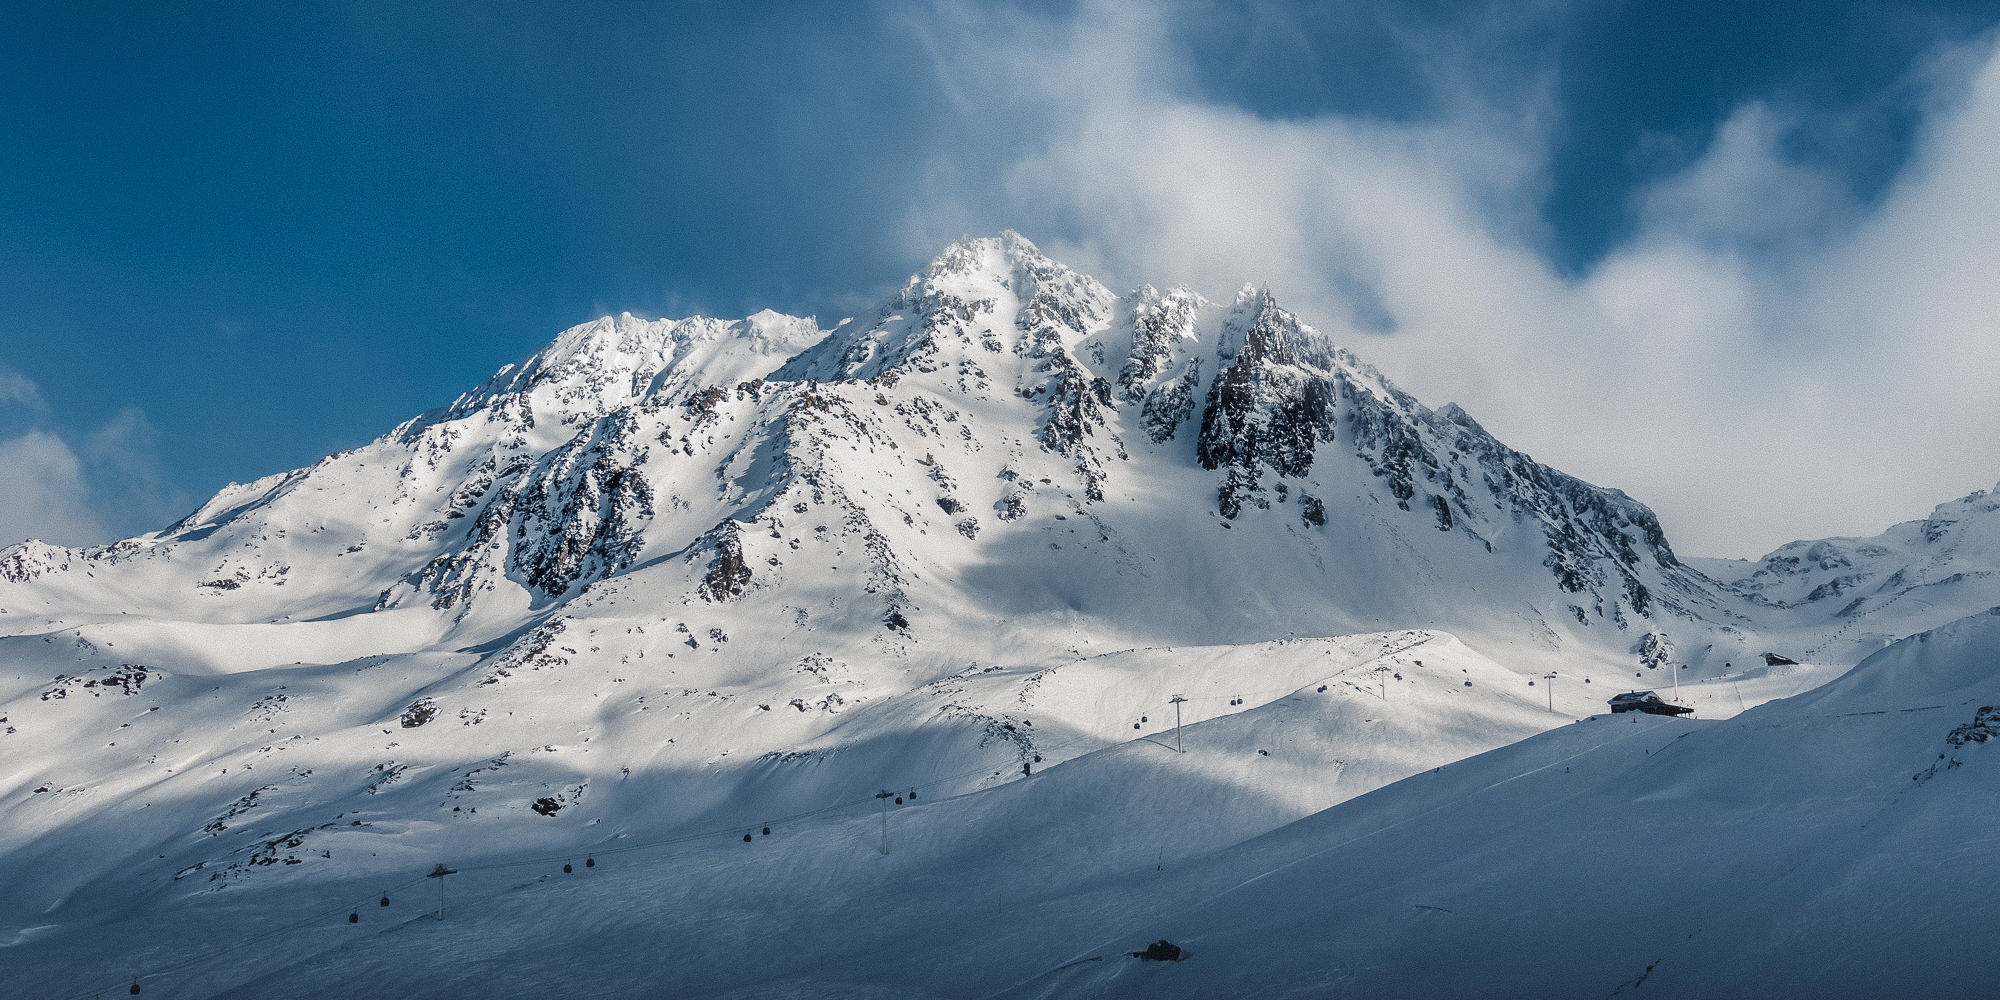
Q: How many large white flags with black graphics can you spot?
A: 0